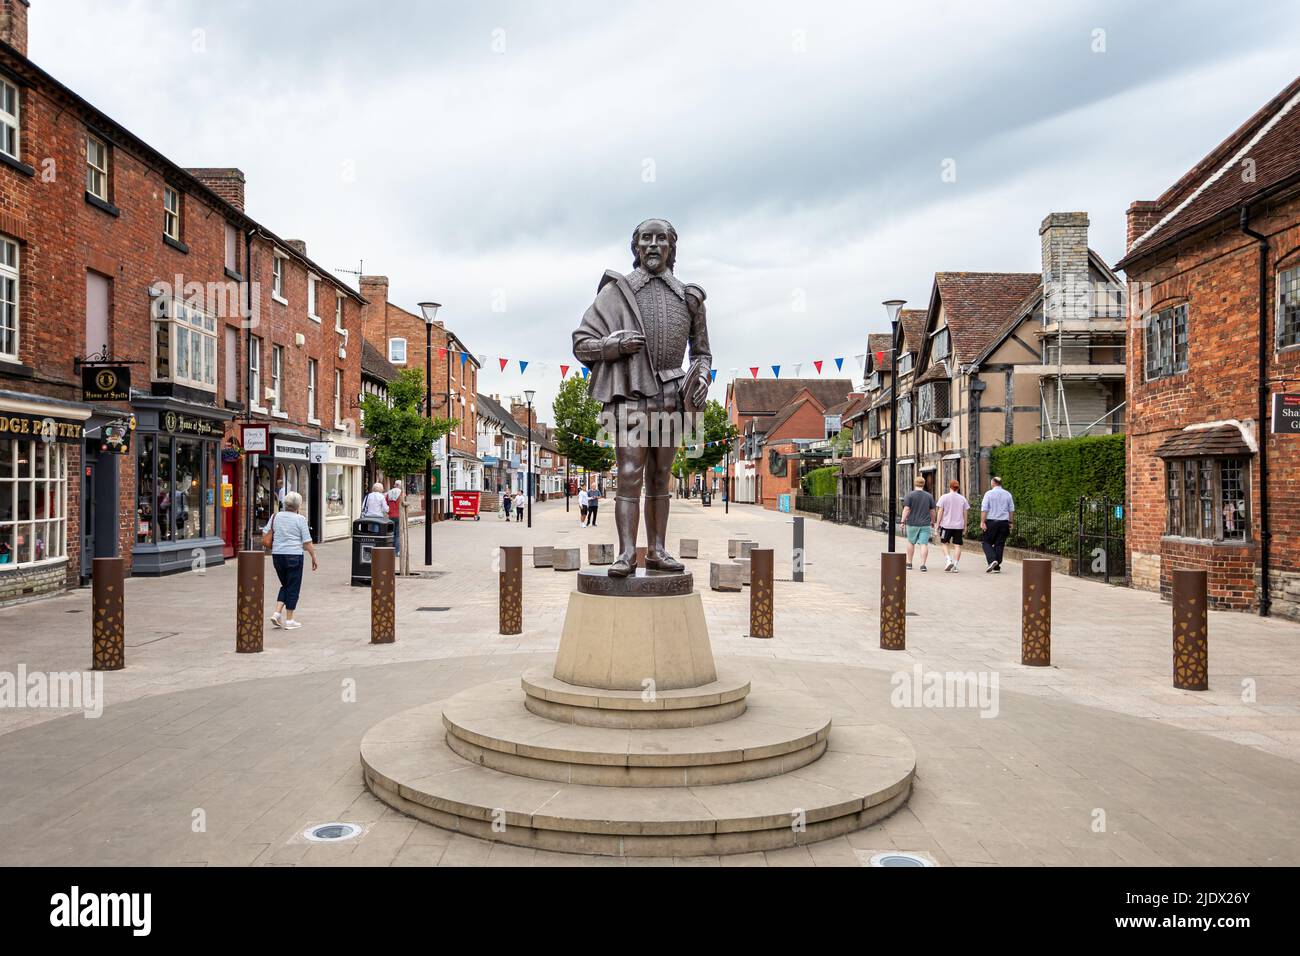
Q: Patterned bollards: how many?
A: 8